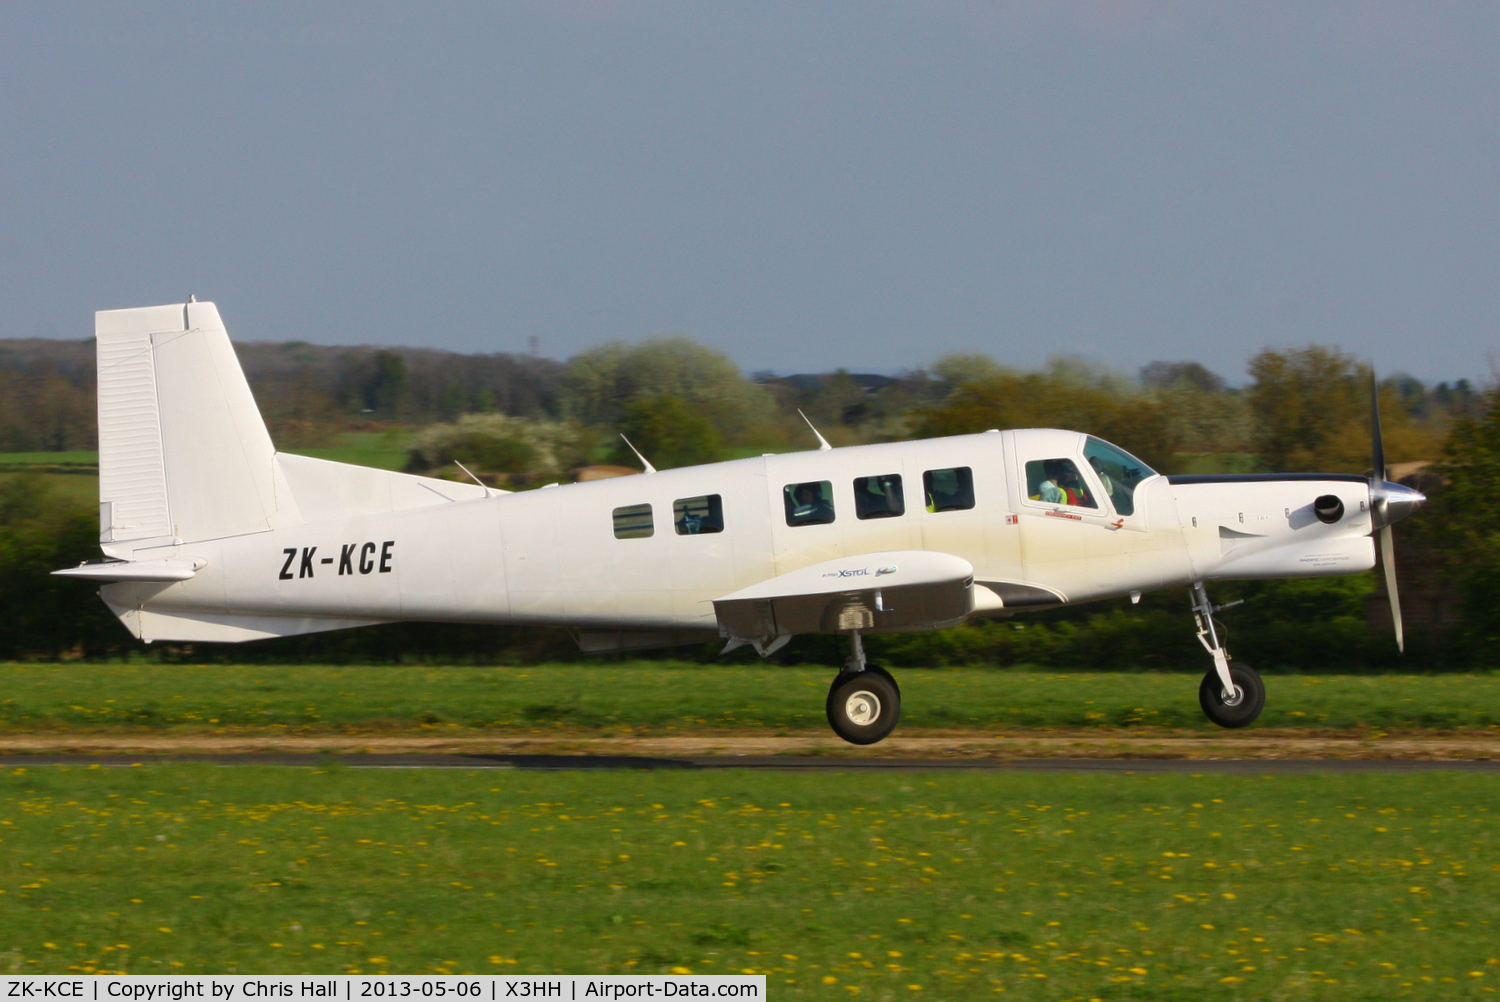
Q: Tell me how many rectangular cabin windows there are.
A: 5